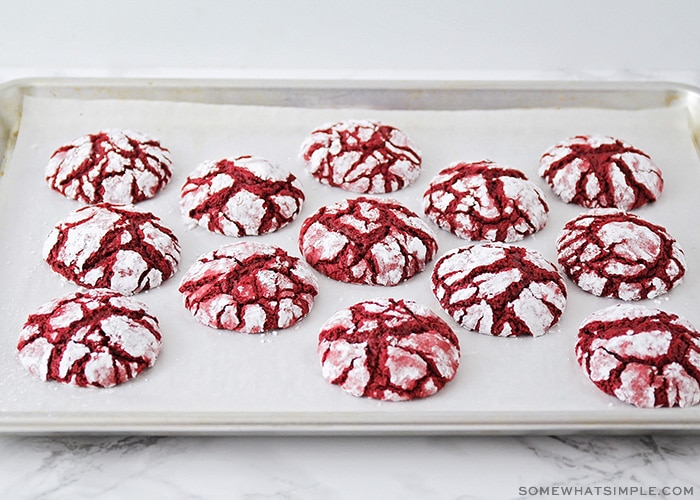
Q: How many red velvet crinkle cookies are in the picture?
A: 13